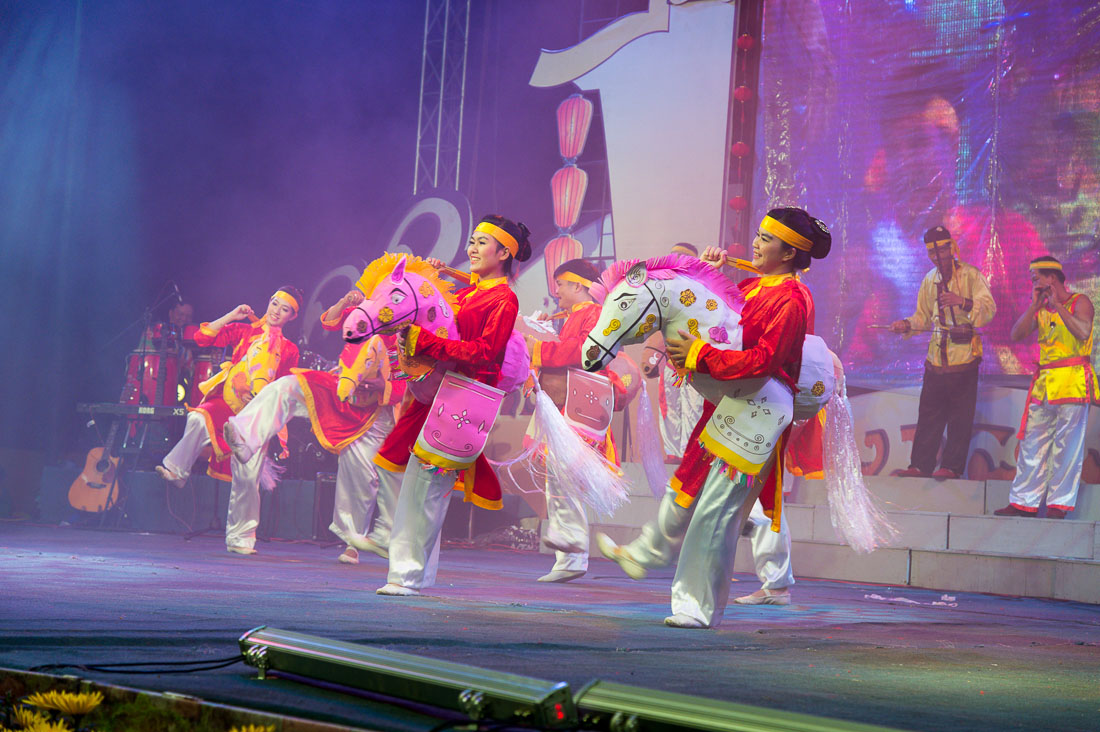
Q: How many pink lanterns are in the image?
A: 3